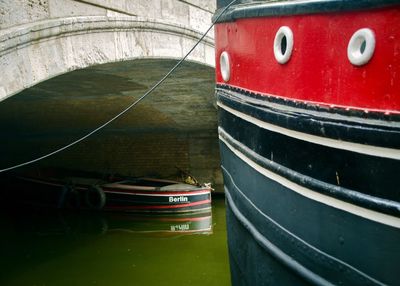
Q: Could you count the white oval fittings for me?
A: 3